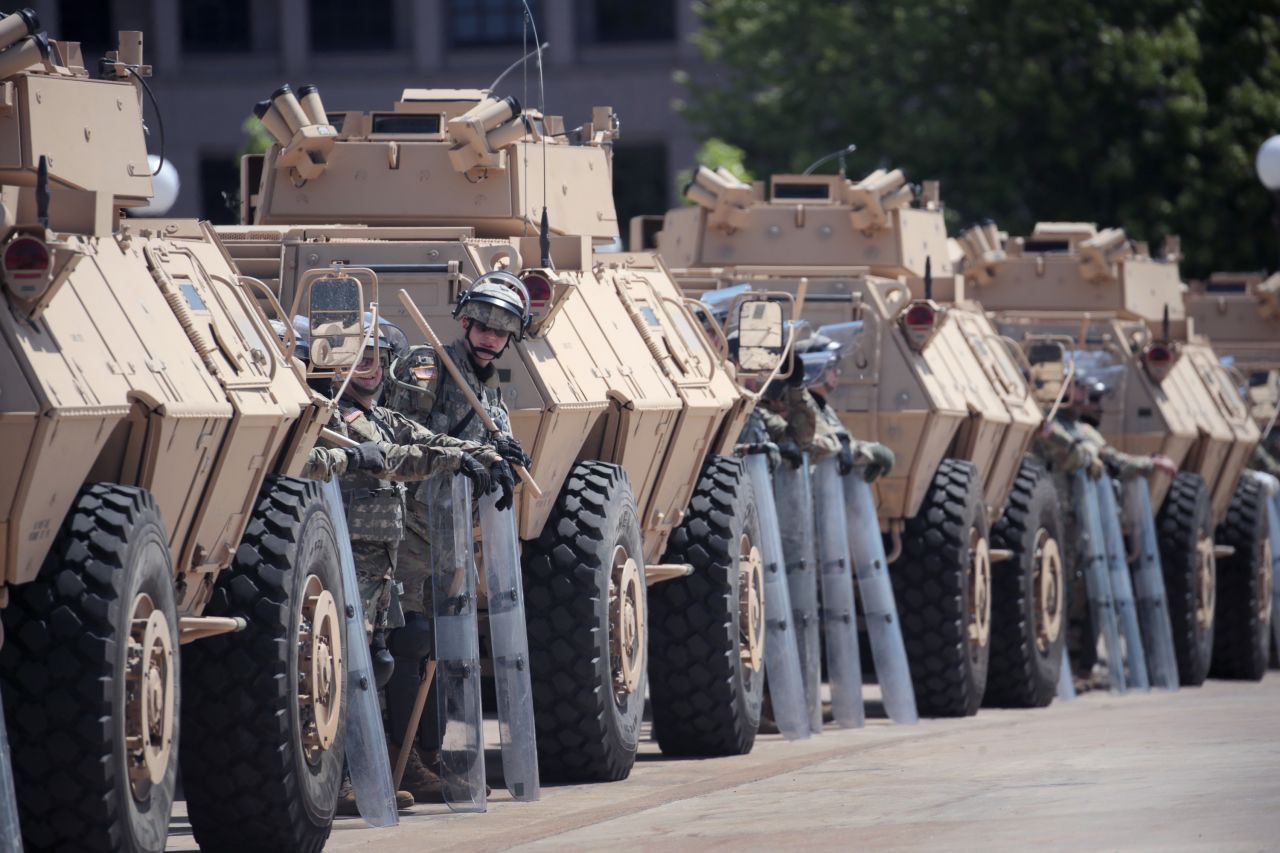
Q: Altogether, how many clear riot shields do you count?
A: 13